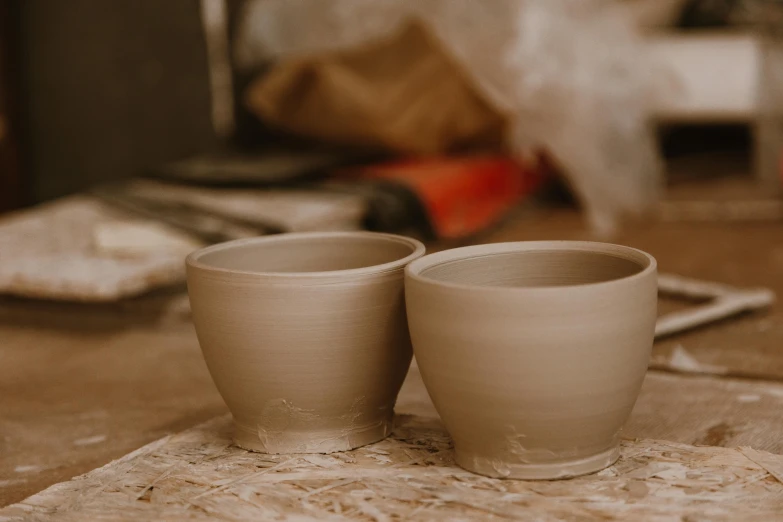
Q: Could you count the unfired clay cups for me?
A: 2